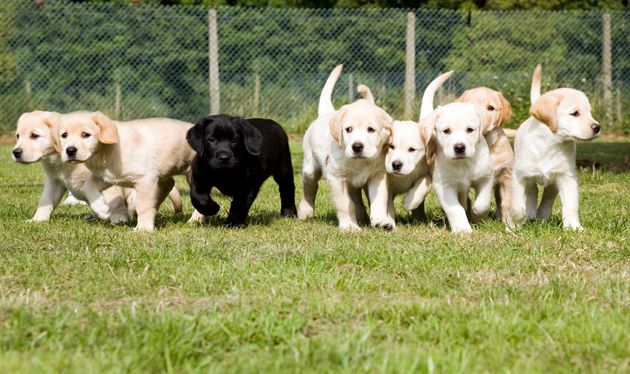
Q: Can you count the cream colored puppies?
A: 7